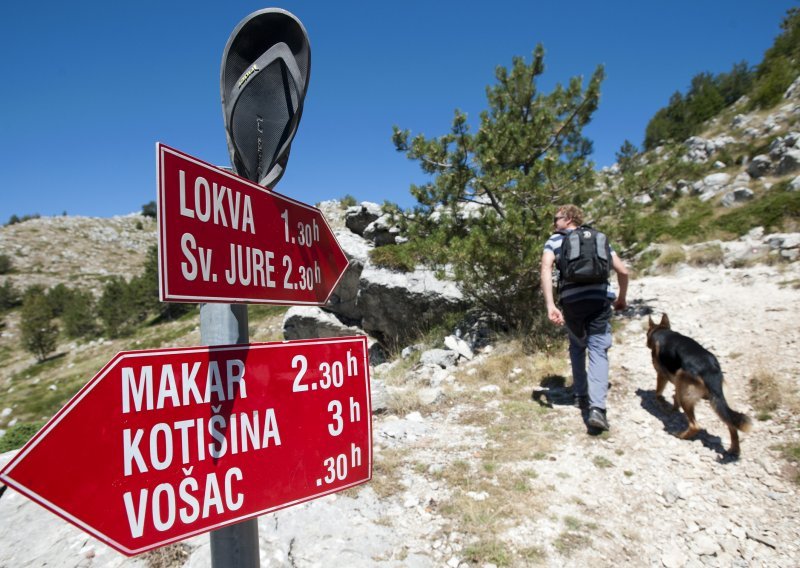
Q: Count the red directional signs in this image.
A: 2